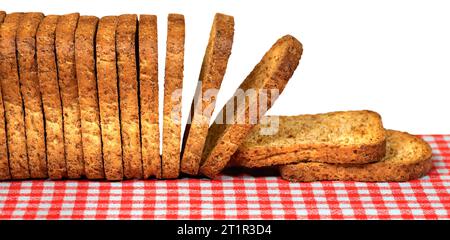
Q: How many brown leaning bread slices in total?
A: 2